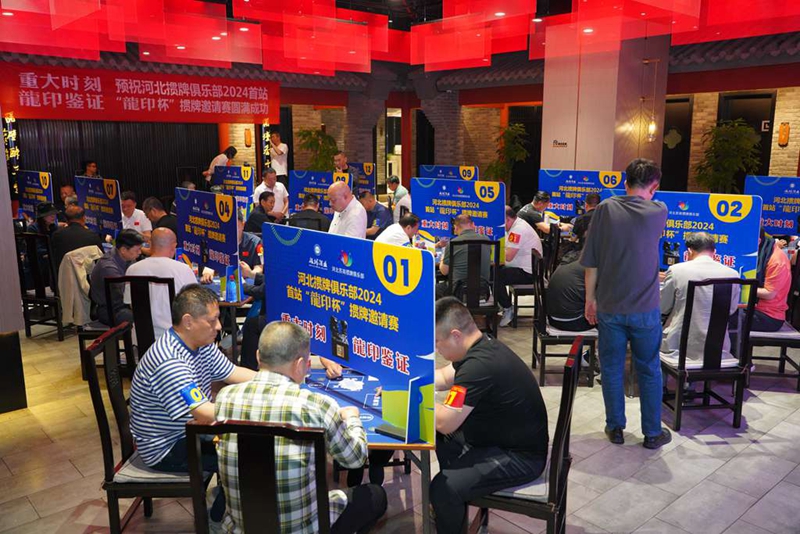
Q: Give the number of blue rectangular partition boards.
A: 12